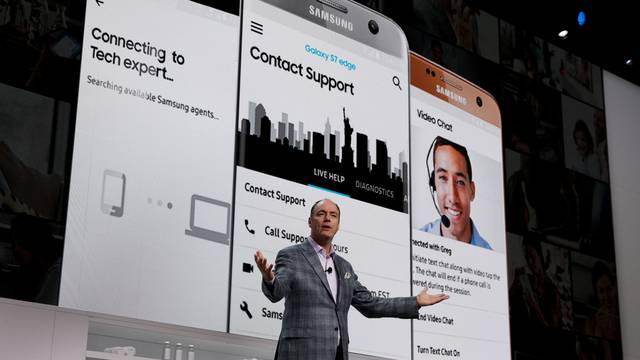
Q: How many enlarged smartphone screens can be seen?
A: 3